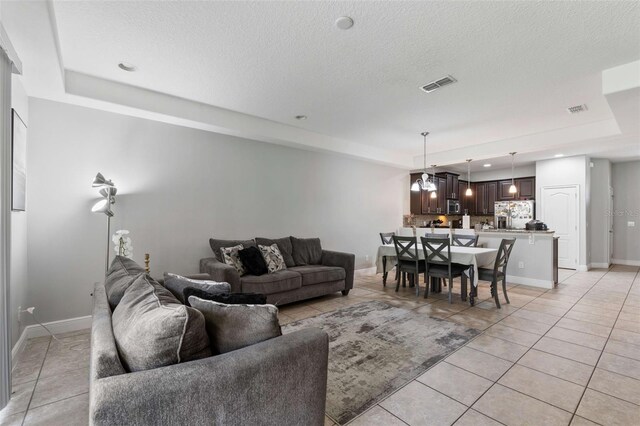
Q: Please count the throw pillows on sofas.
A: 6